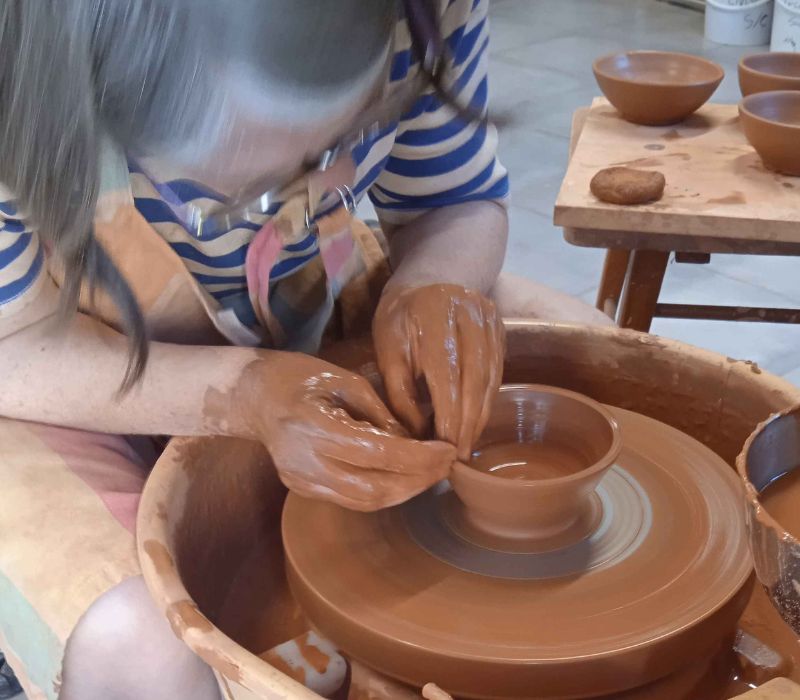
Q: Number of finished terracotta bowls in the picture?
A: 3